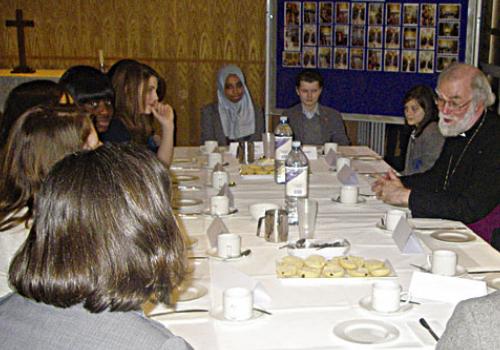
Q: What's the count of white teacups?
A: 12